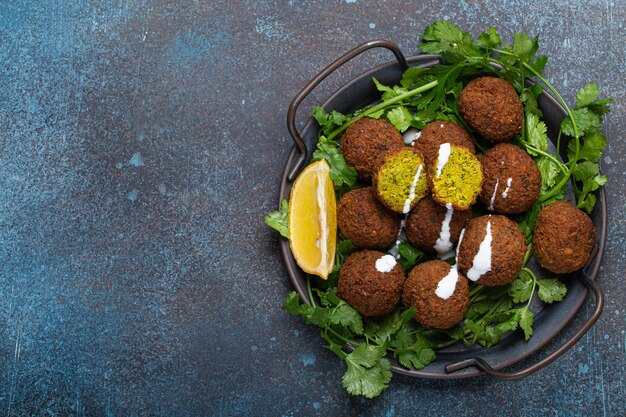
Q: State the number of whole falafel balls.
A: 10